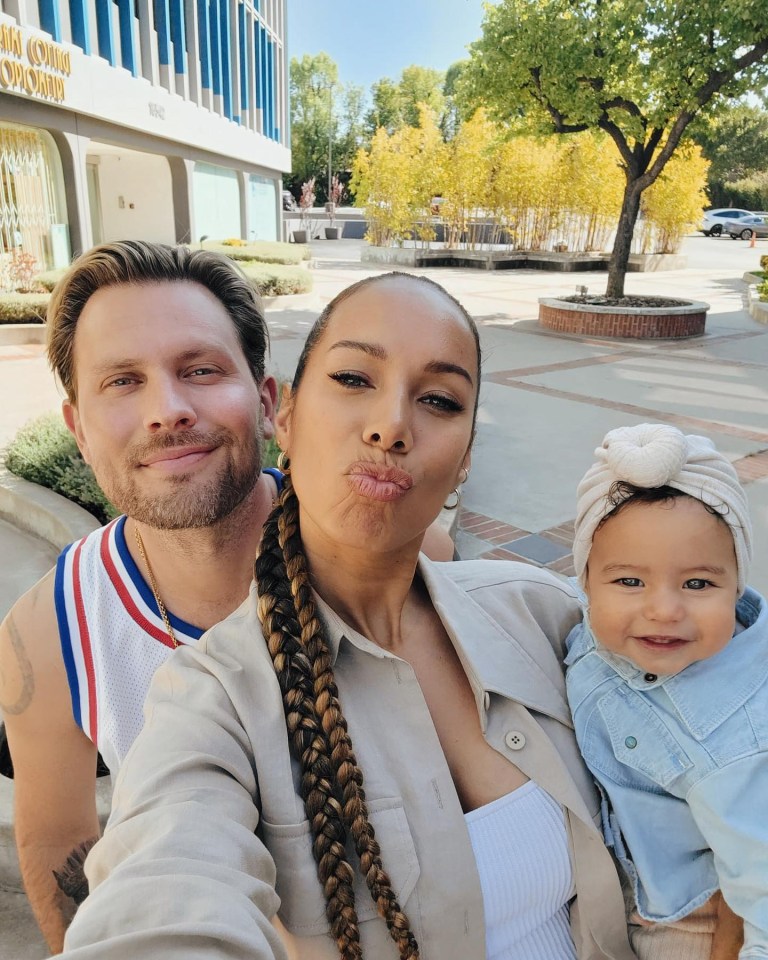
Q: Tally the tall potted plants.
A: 2